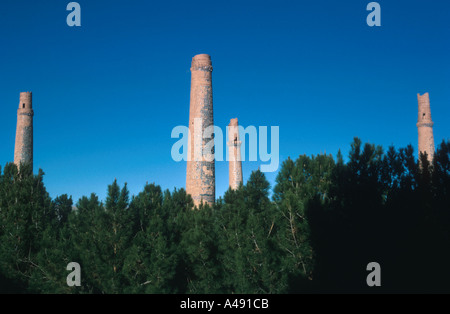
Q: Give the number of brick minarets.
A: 4